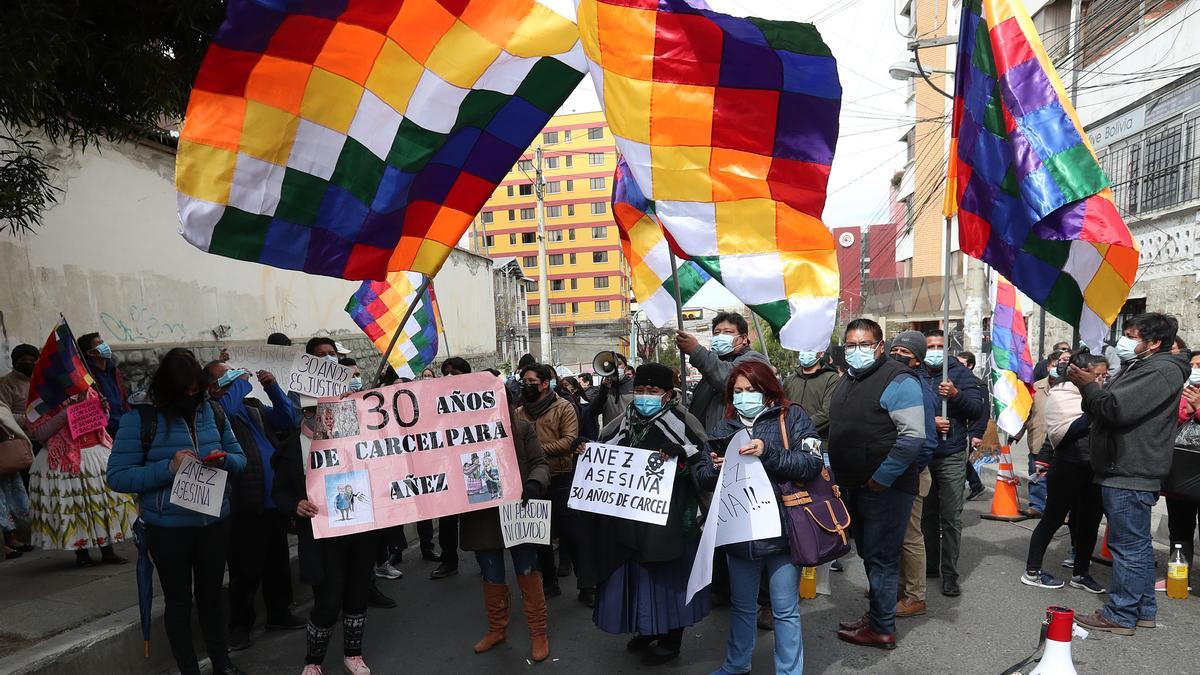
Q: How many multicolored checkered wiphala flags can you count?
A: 7